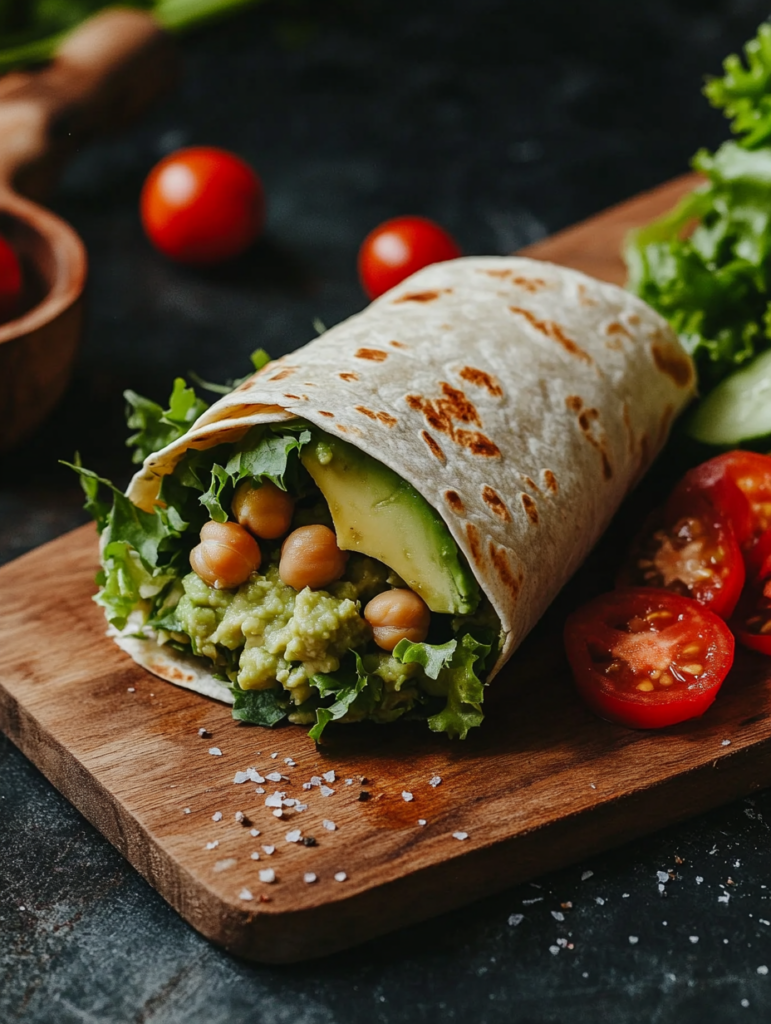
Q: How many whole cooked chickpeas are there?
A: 4